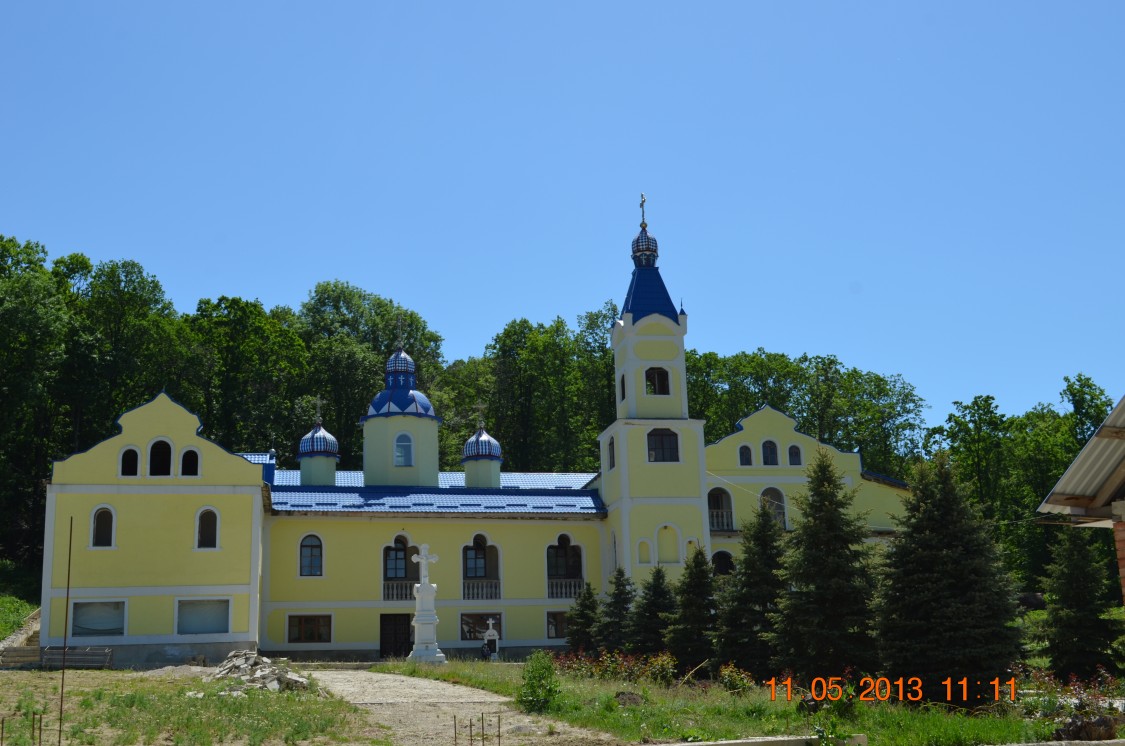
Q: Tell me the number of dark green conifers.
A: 8